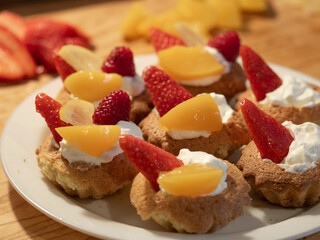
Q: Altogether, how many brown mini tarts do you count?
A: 7